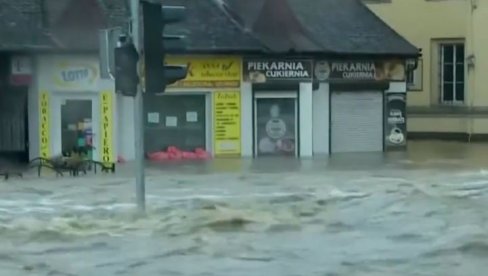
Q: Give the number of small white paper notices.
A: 3